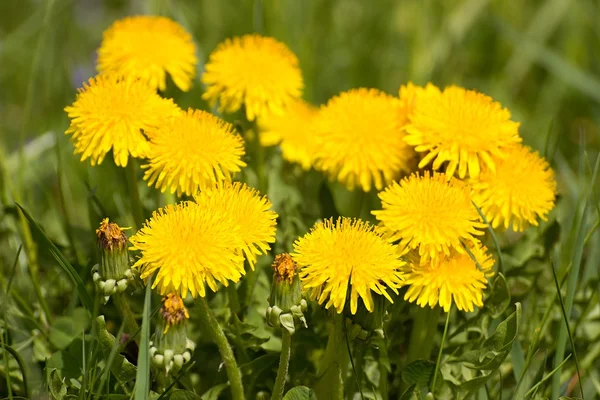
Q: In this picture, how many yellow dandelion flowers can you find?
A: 14